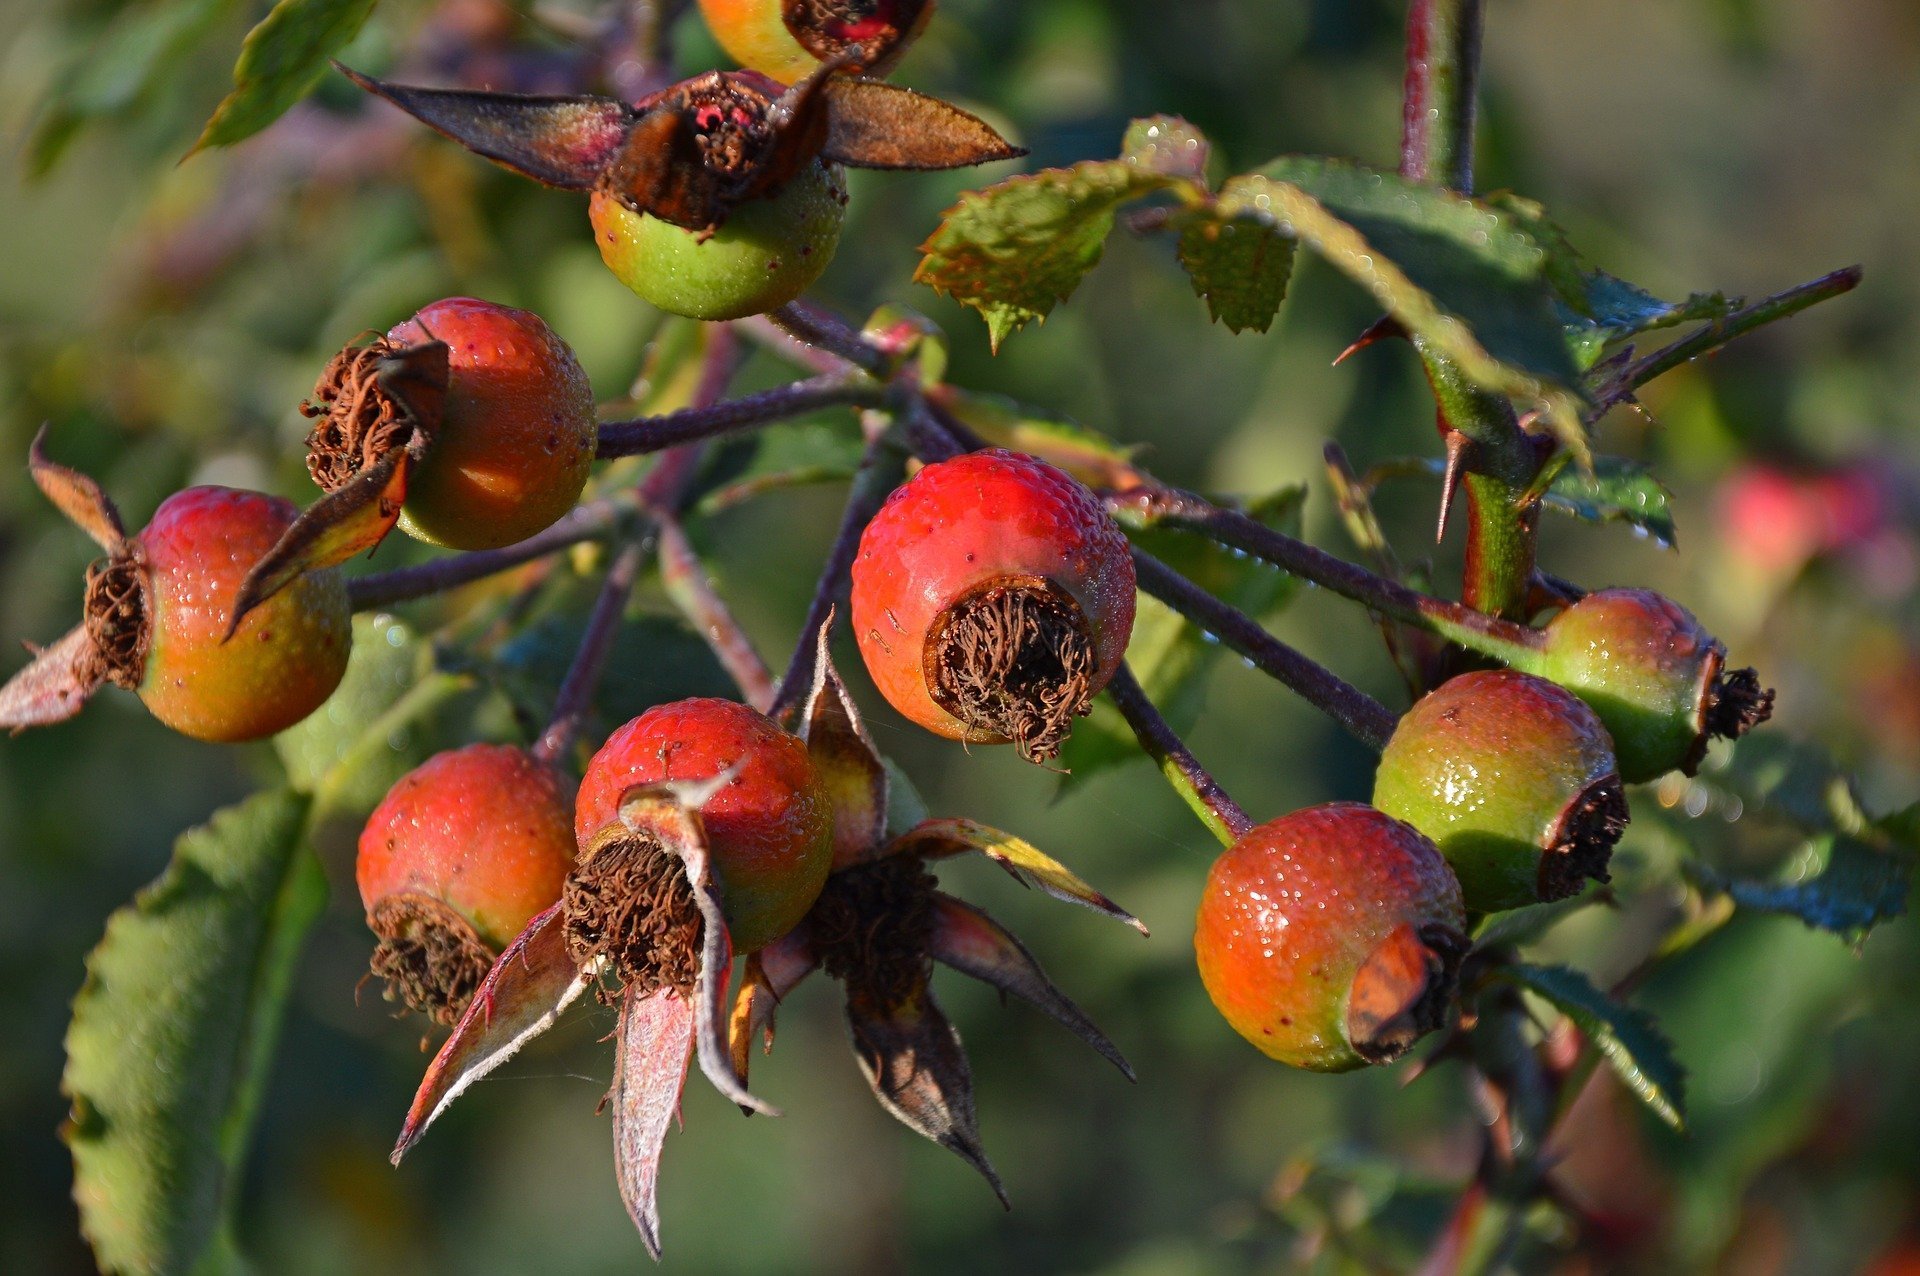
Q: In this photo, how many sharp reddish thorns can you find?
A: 2